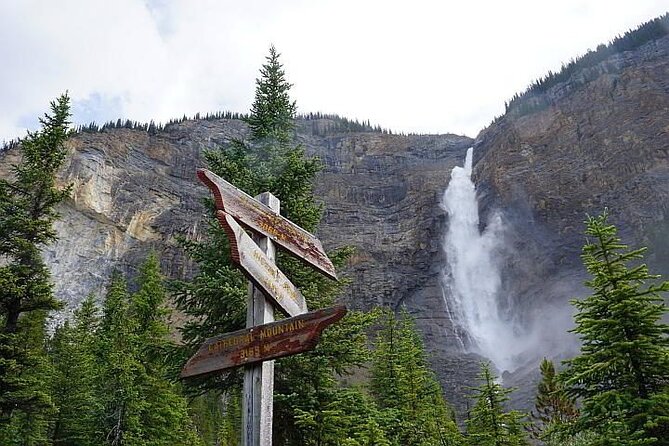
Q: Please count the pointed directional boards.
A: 3